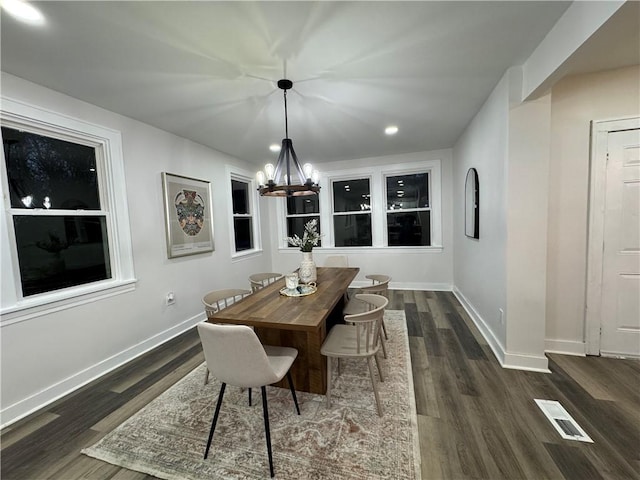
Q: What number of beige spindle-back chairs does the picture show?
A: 4